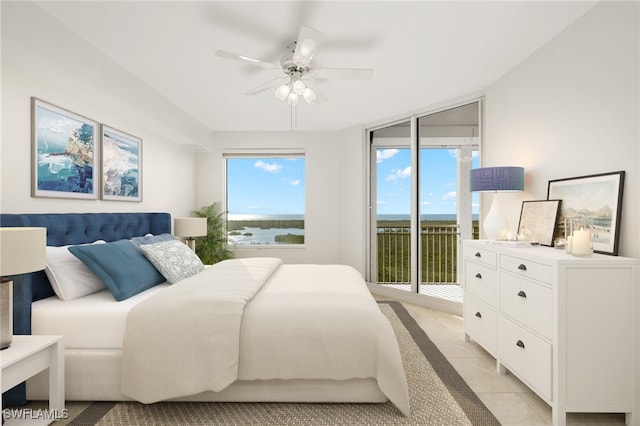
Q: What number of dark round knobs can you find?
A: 6